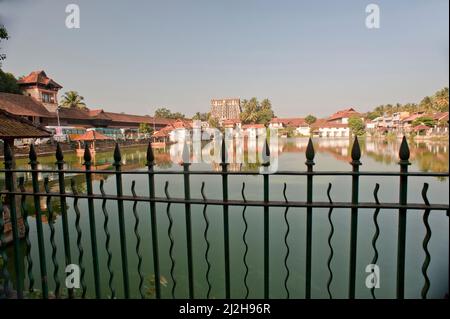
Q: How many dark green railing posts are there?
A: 12